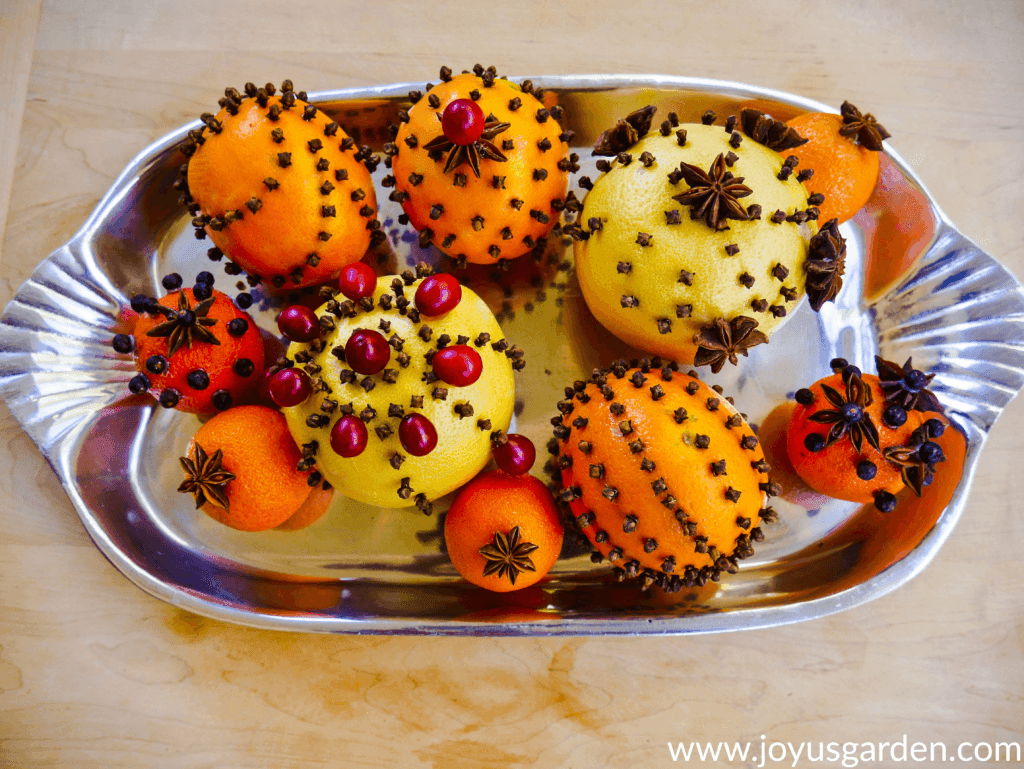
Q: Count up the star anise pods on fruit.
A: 13